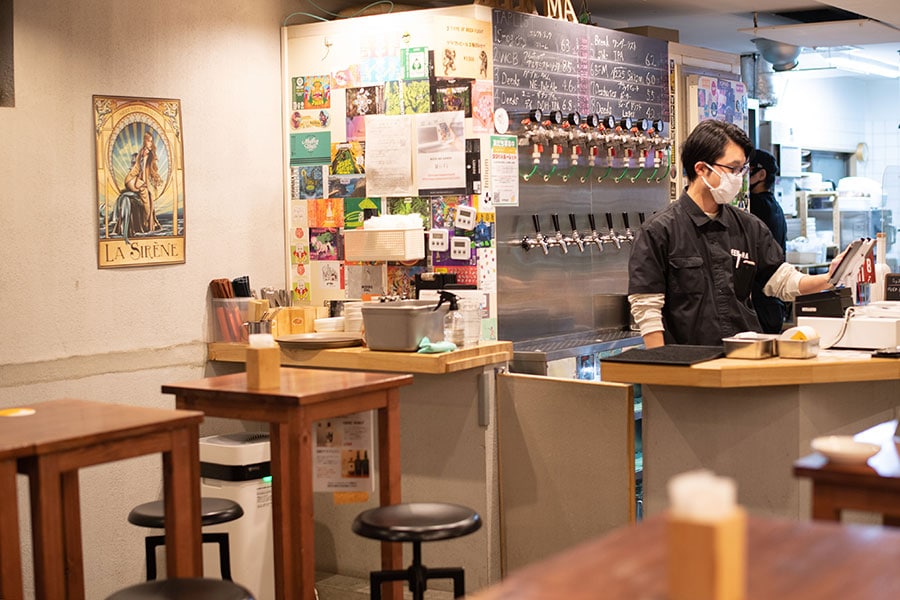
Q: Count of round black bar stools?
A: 3